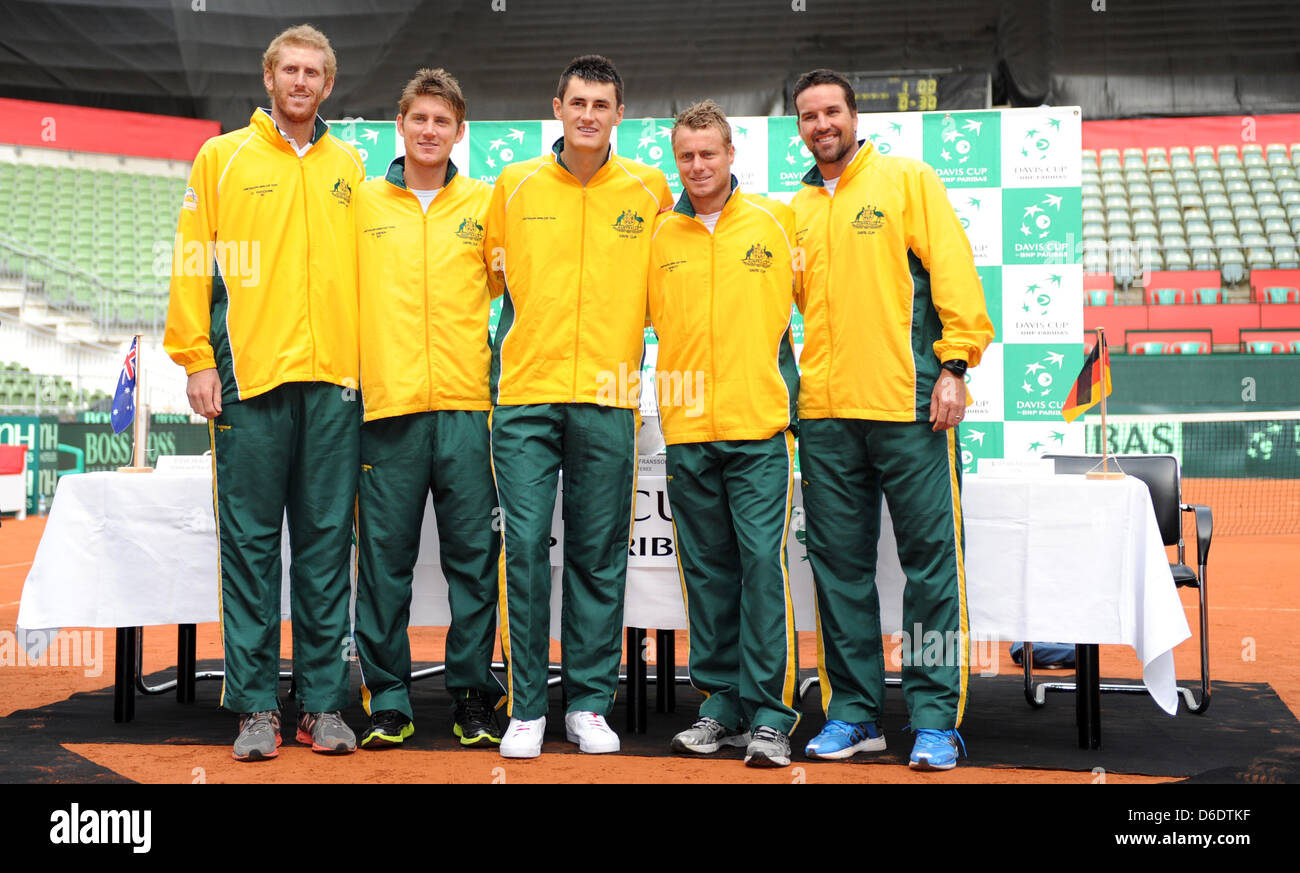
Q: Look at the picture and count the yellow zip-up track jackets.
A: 5